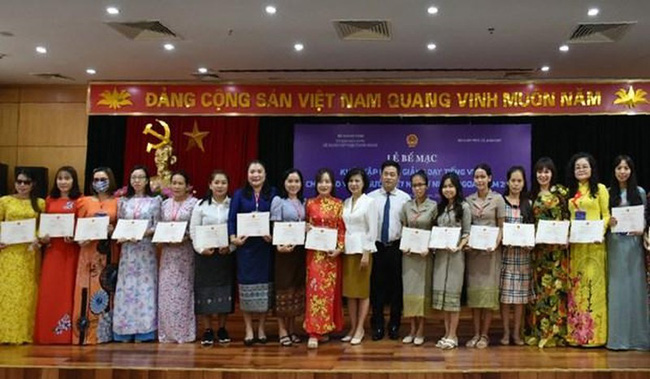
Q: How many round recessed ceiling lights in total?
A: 12